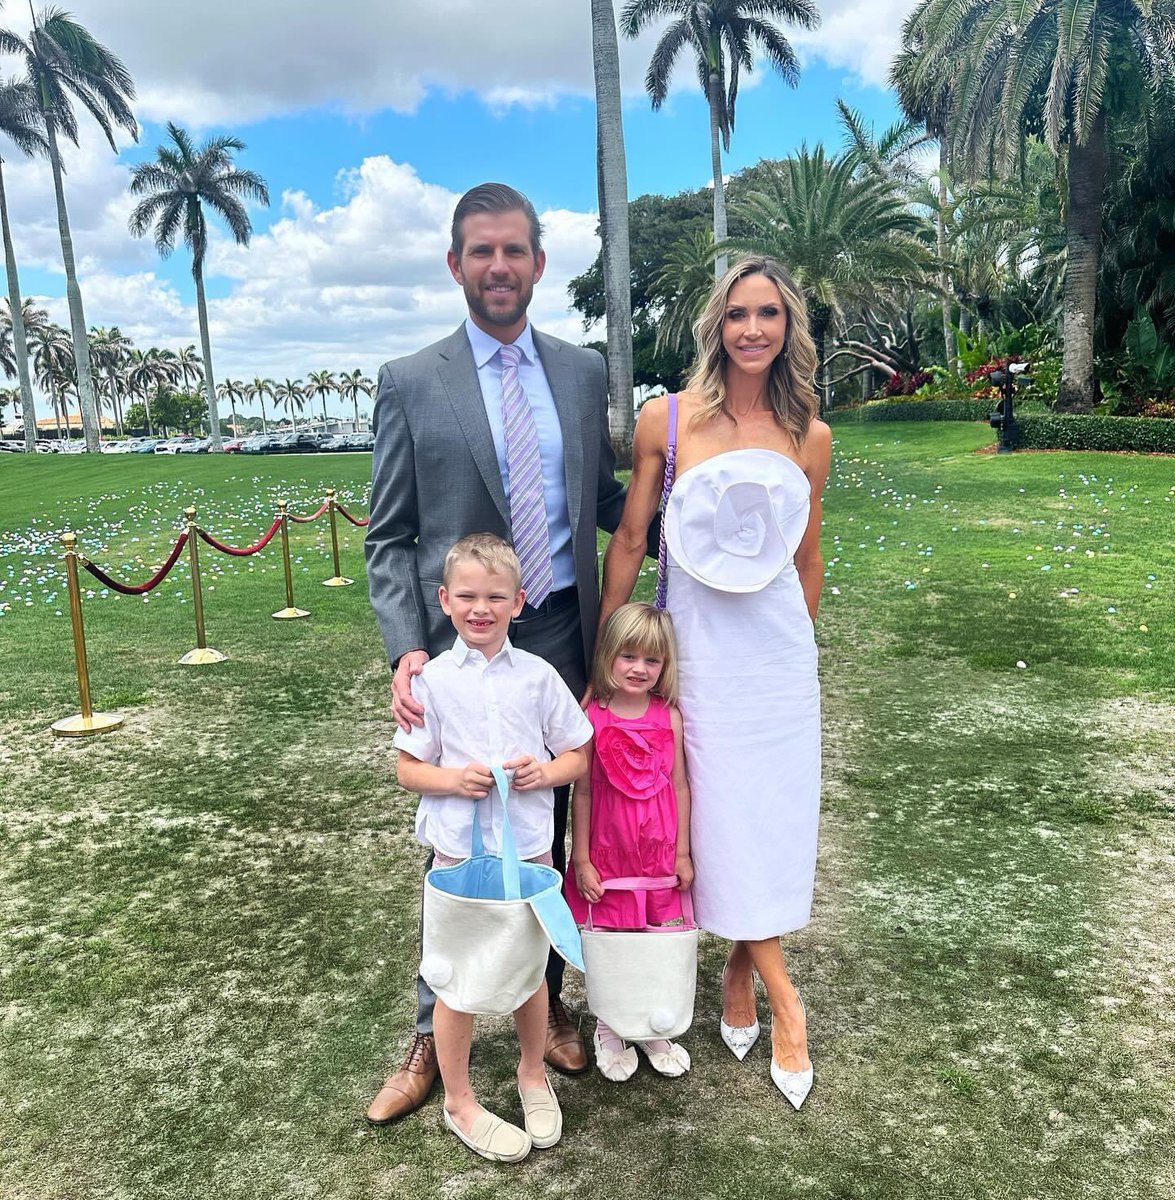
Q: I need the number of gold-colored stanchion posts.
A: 4